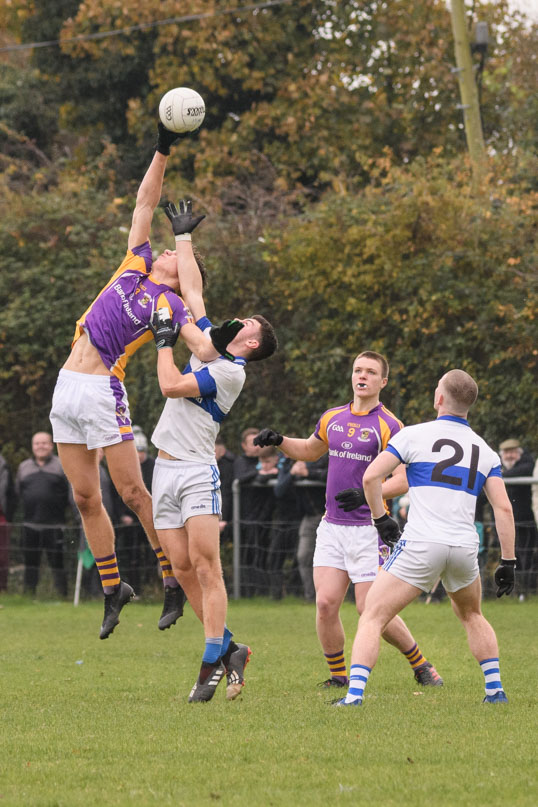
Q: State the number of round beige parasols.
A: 0